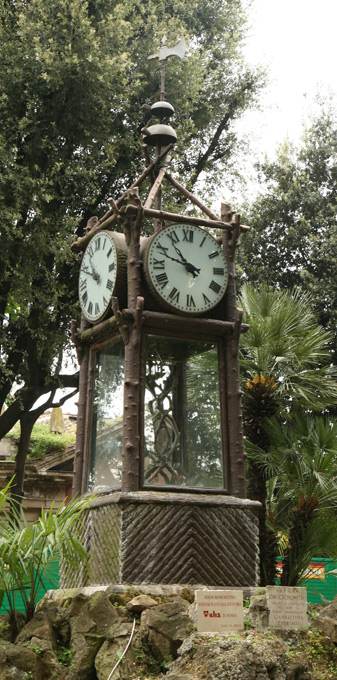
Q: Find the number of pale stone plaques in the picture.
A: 2